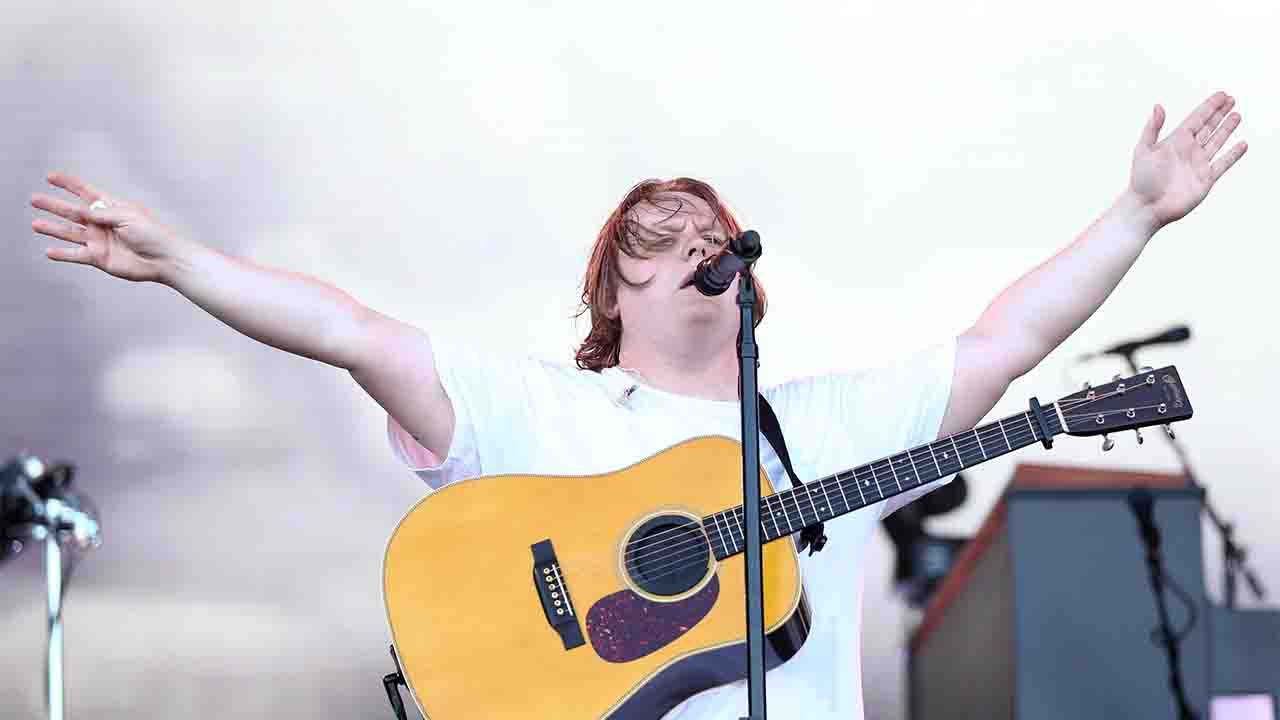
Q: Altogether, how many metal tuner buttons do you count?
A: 6